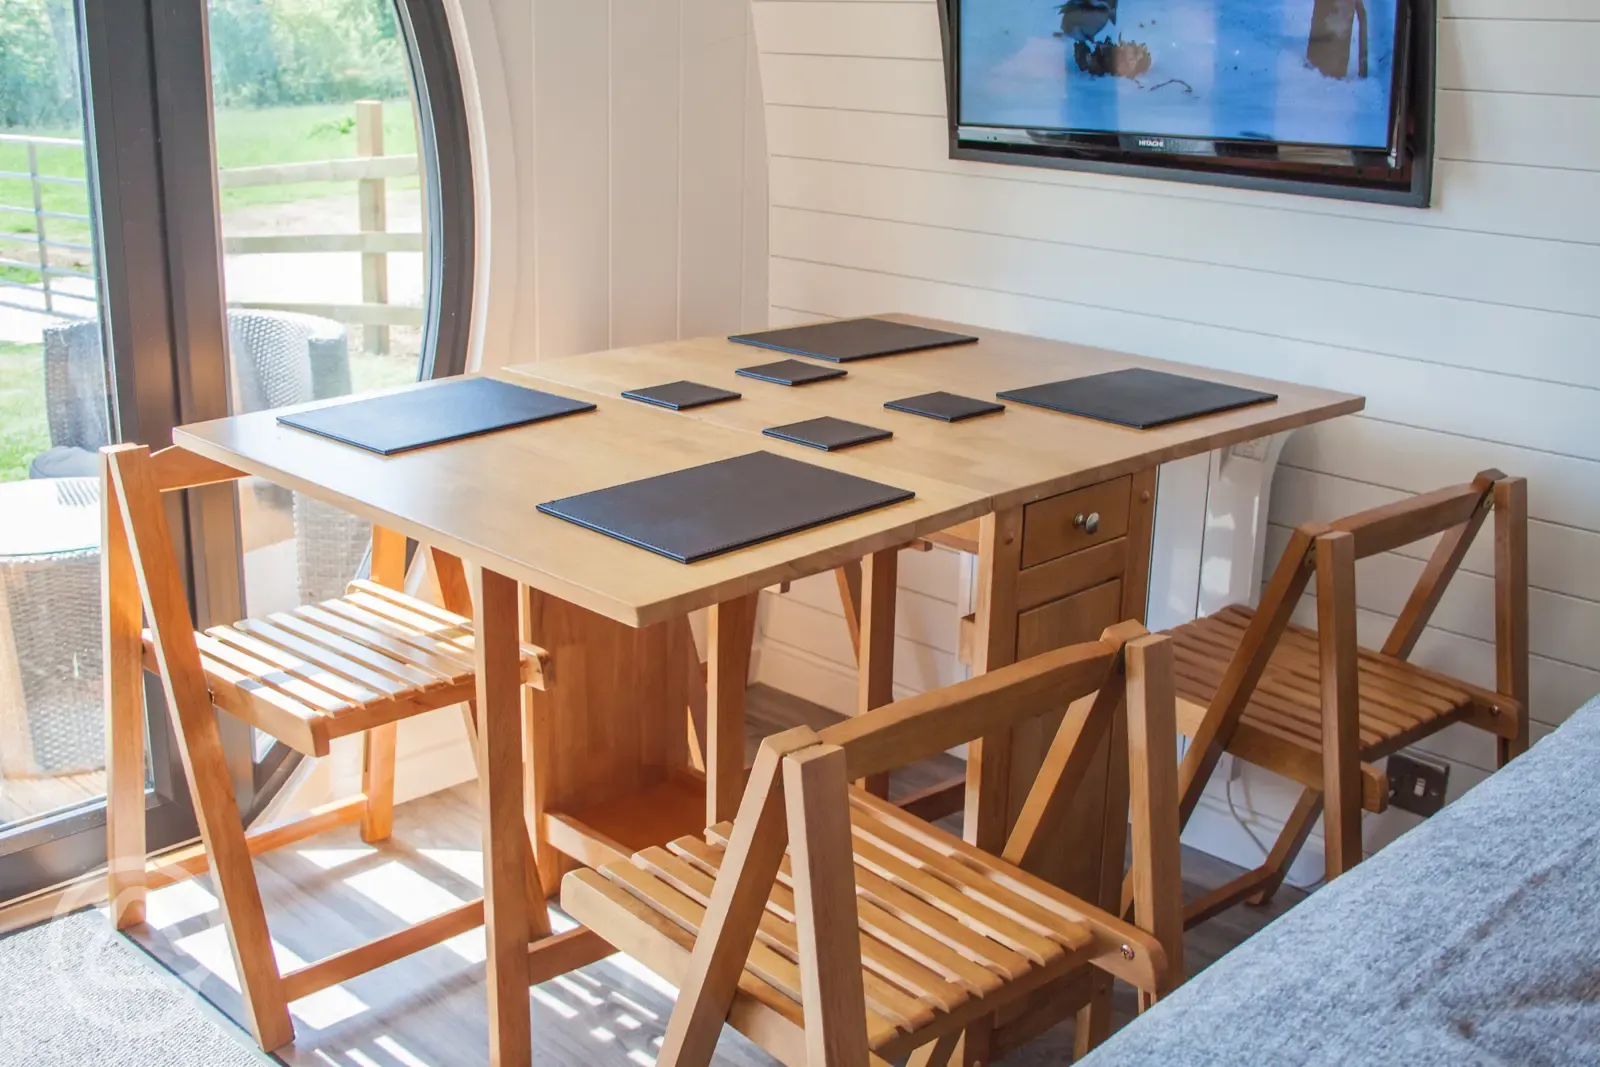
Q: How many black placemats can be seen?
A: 4